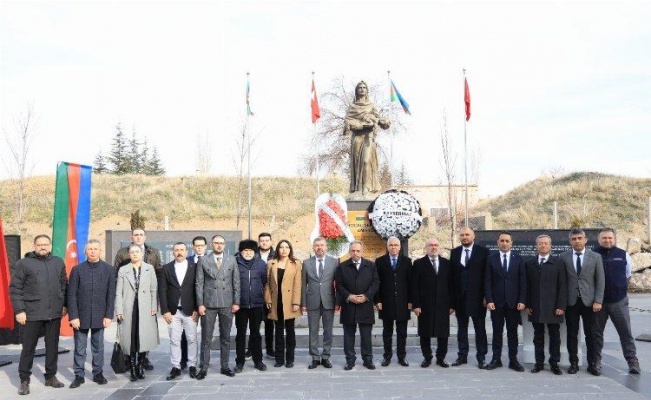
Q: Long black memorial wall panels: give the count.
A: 2